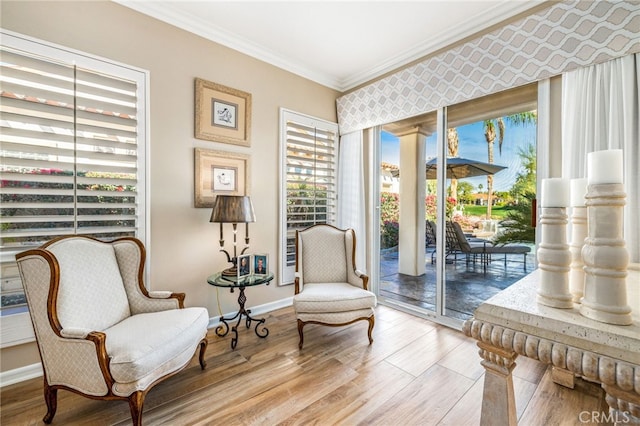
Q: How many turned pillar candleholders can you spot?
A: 3